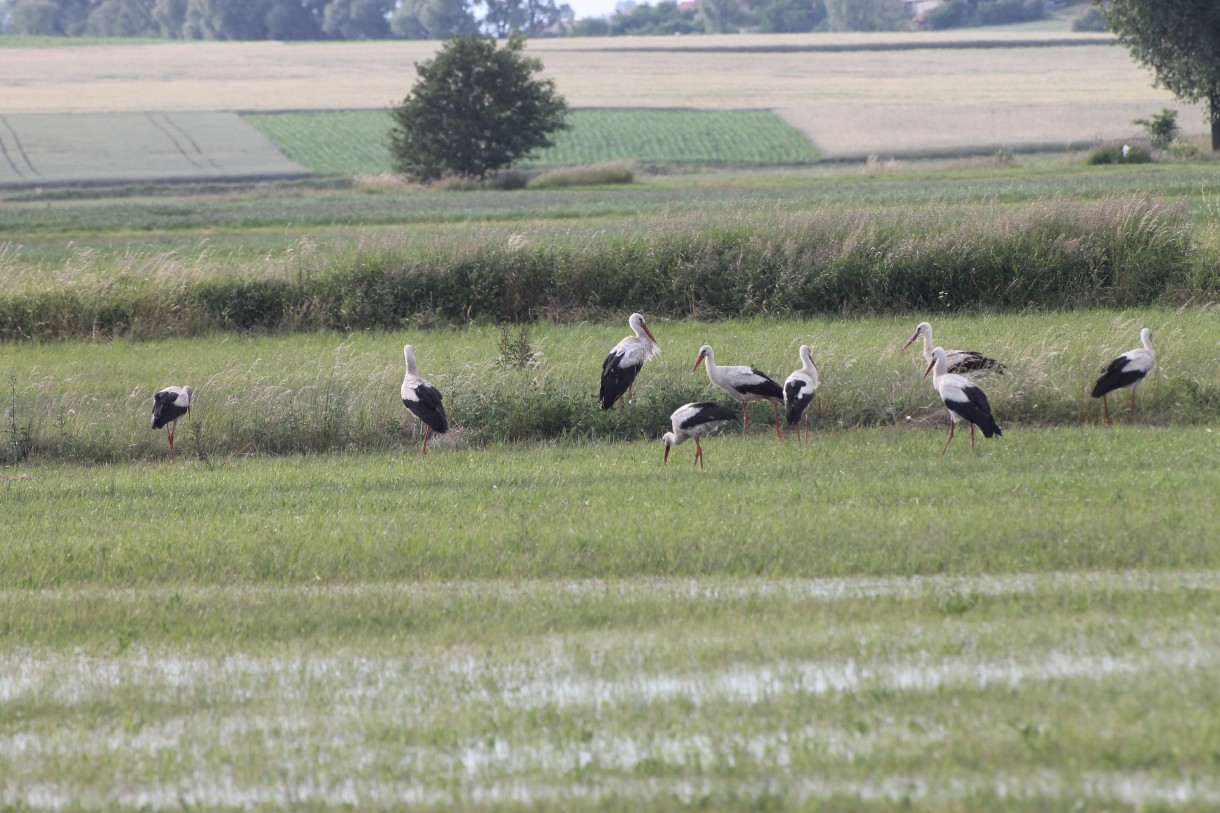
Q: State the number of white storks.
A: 9